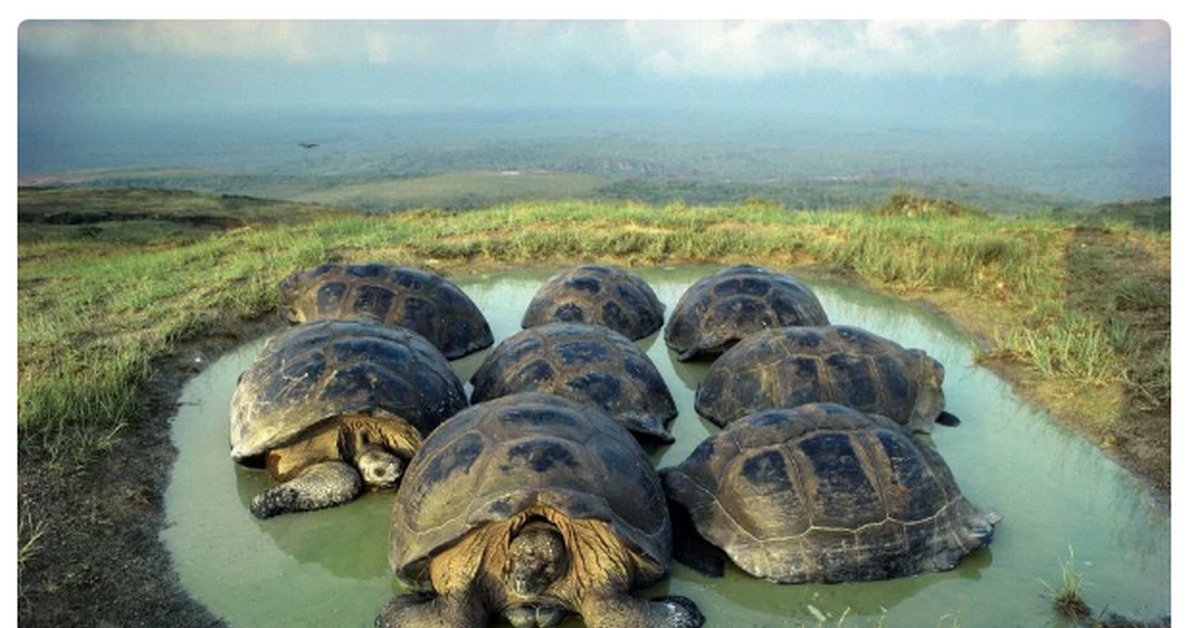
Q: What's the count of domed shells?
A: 8